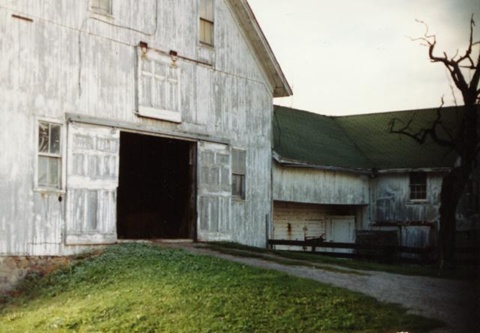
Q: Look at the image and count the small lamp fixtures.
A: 2